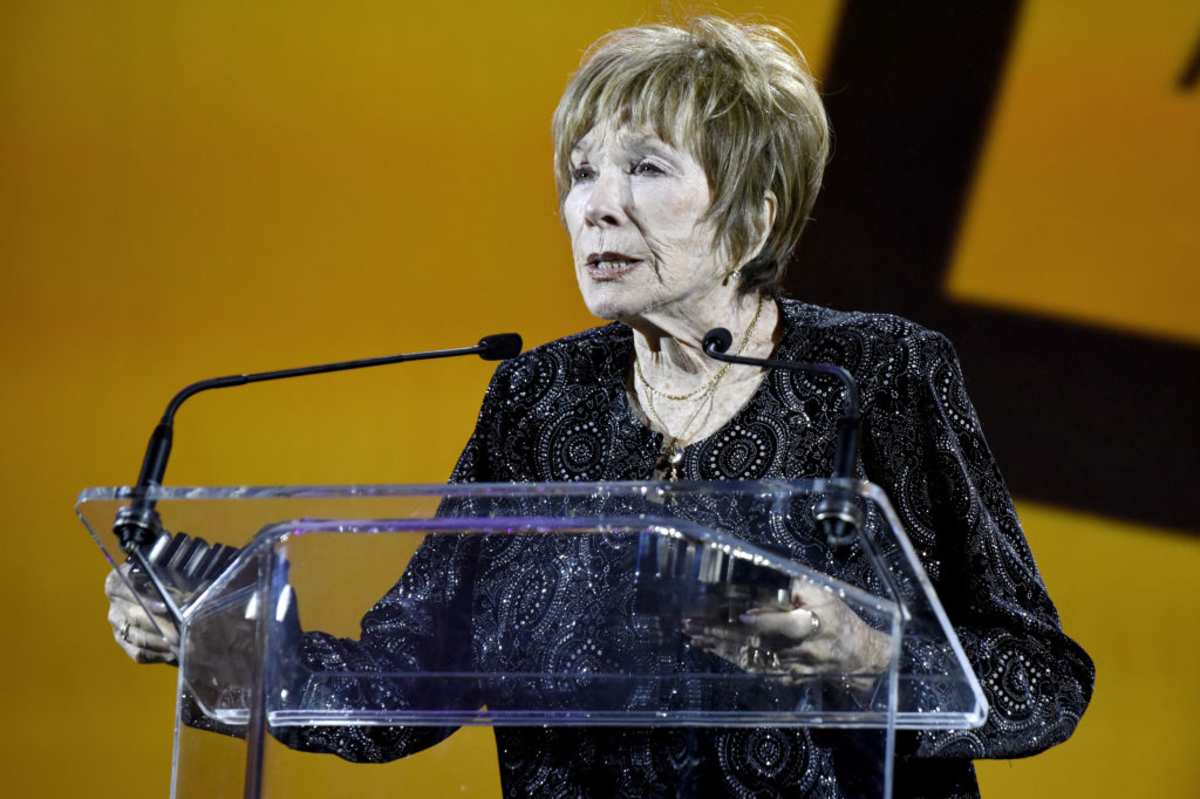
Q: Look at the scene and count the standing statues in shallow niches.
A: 0